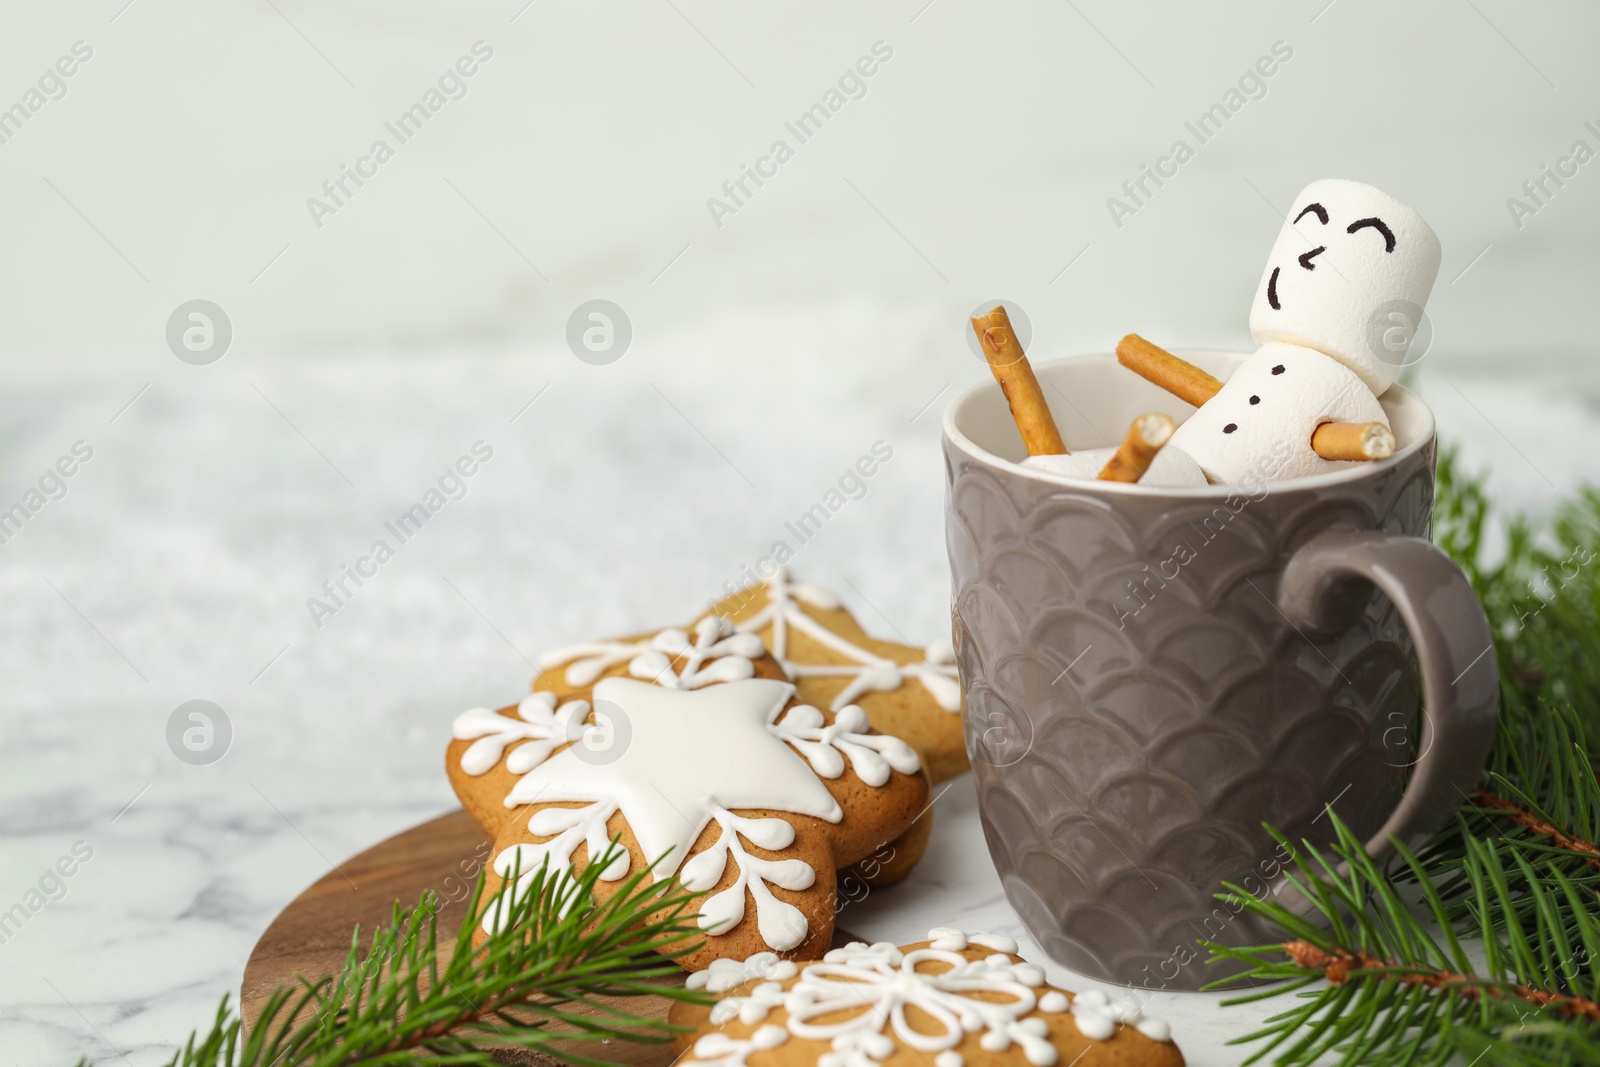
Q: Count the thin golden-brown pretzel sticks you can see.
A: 4